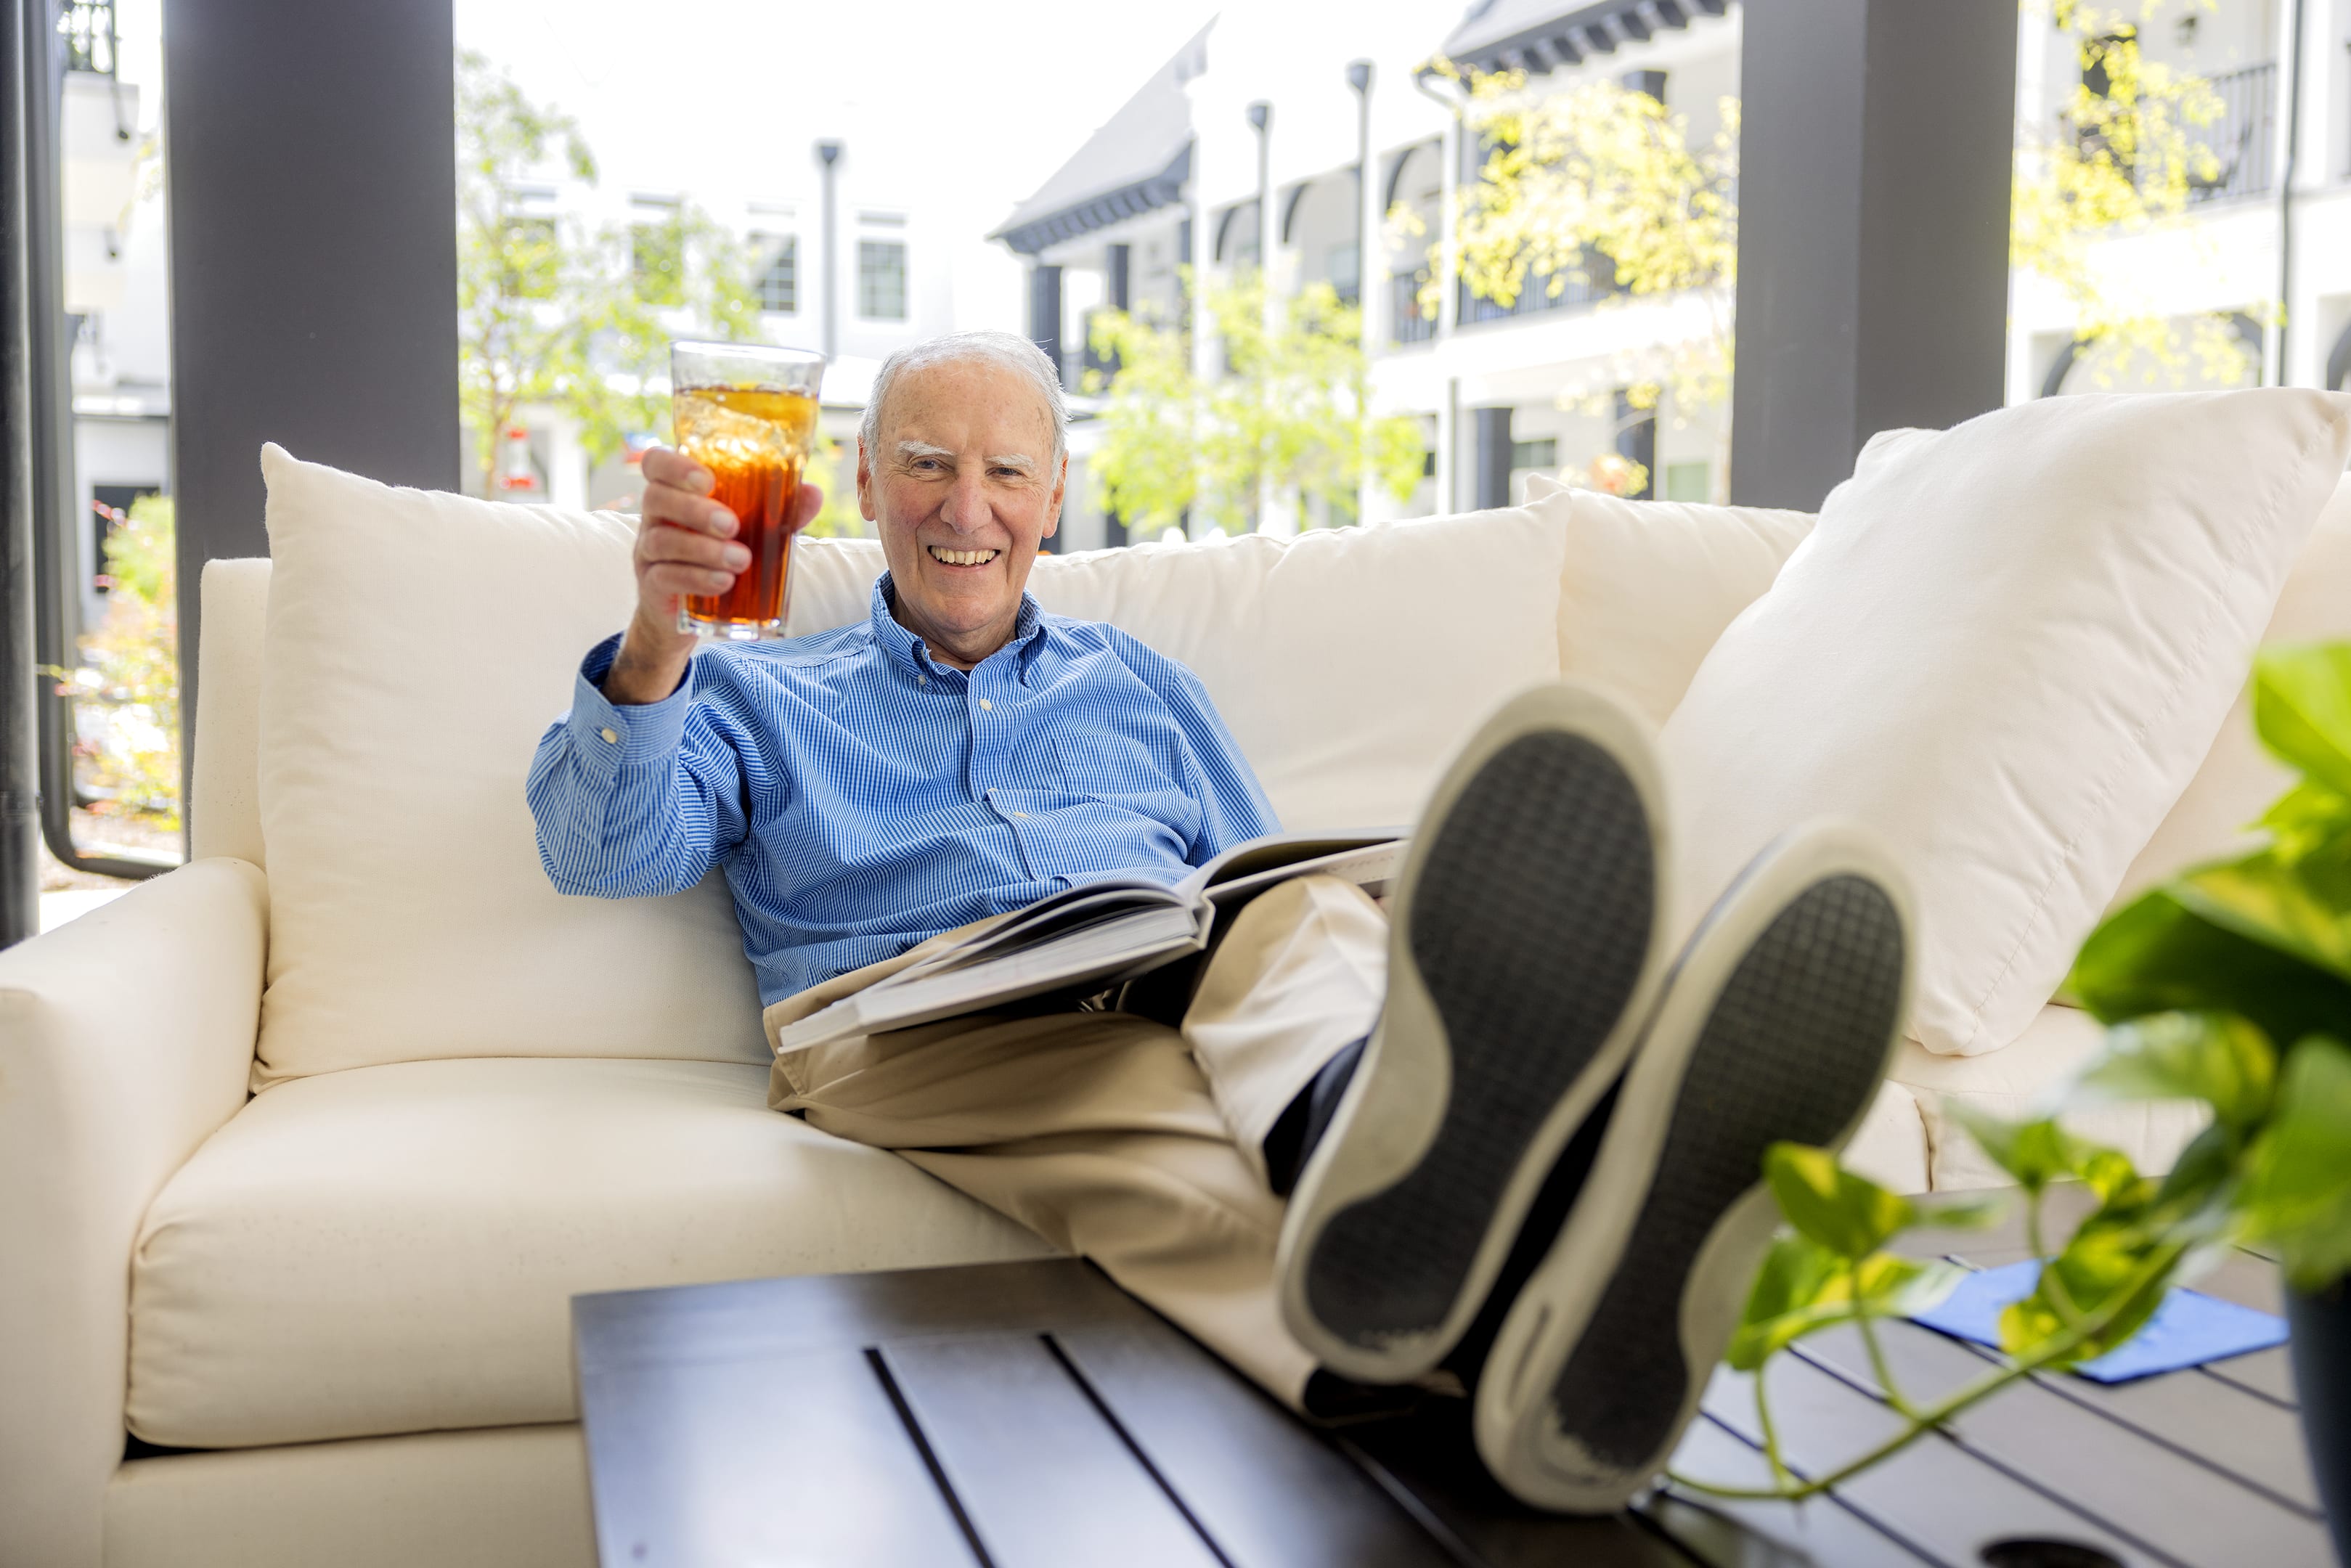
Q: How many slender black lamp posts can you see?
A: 3